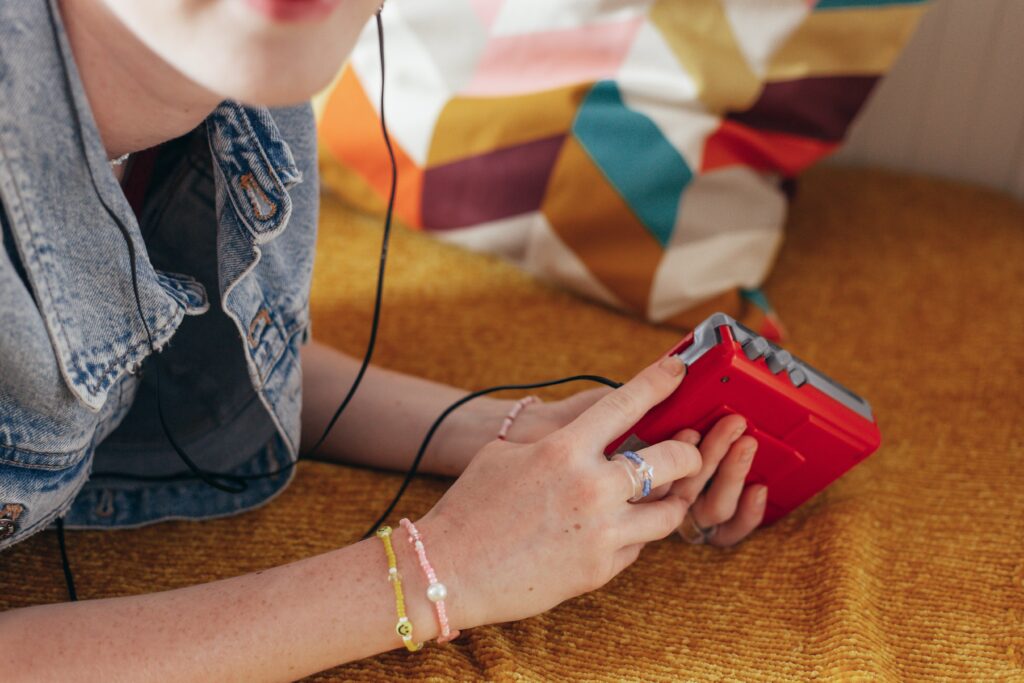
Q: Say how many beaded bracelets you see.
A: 3